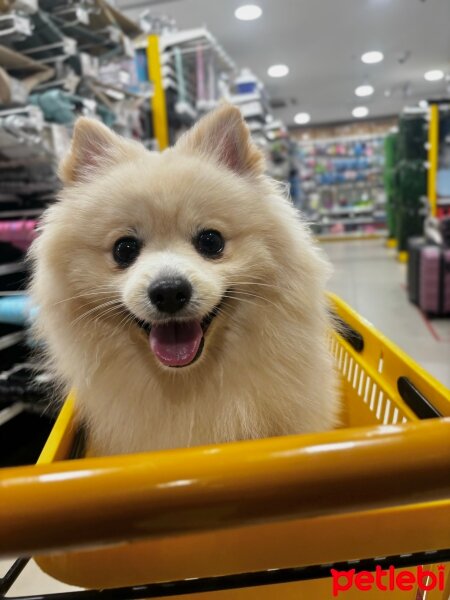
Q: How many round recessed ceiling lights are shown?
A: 7